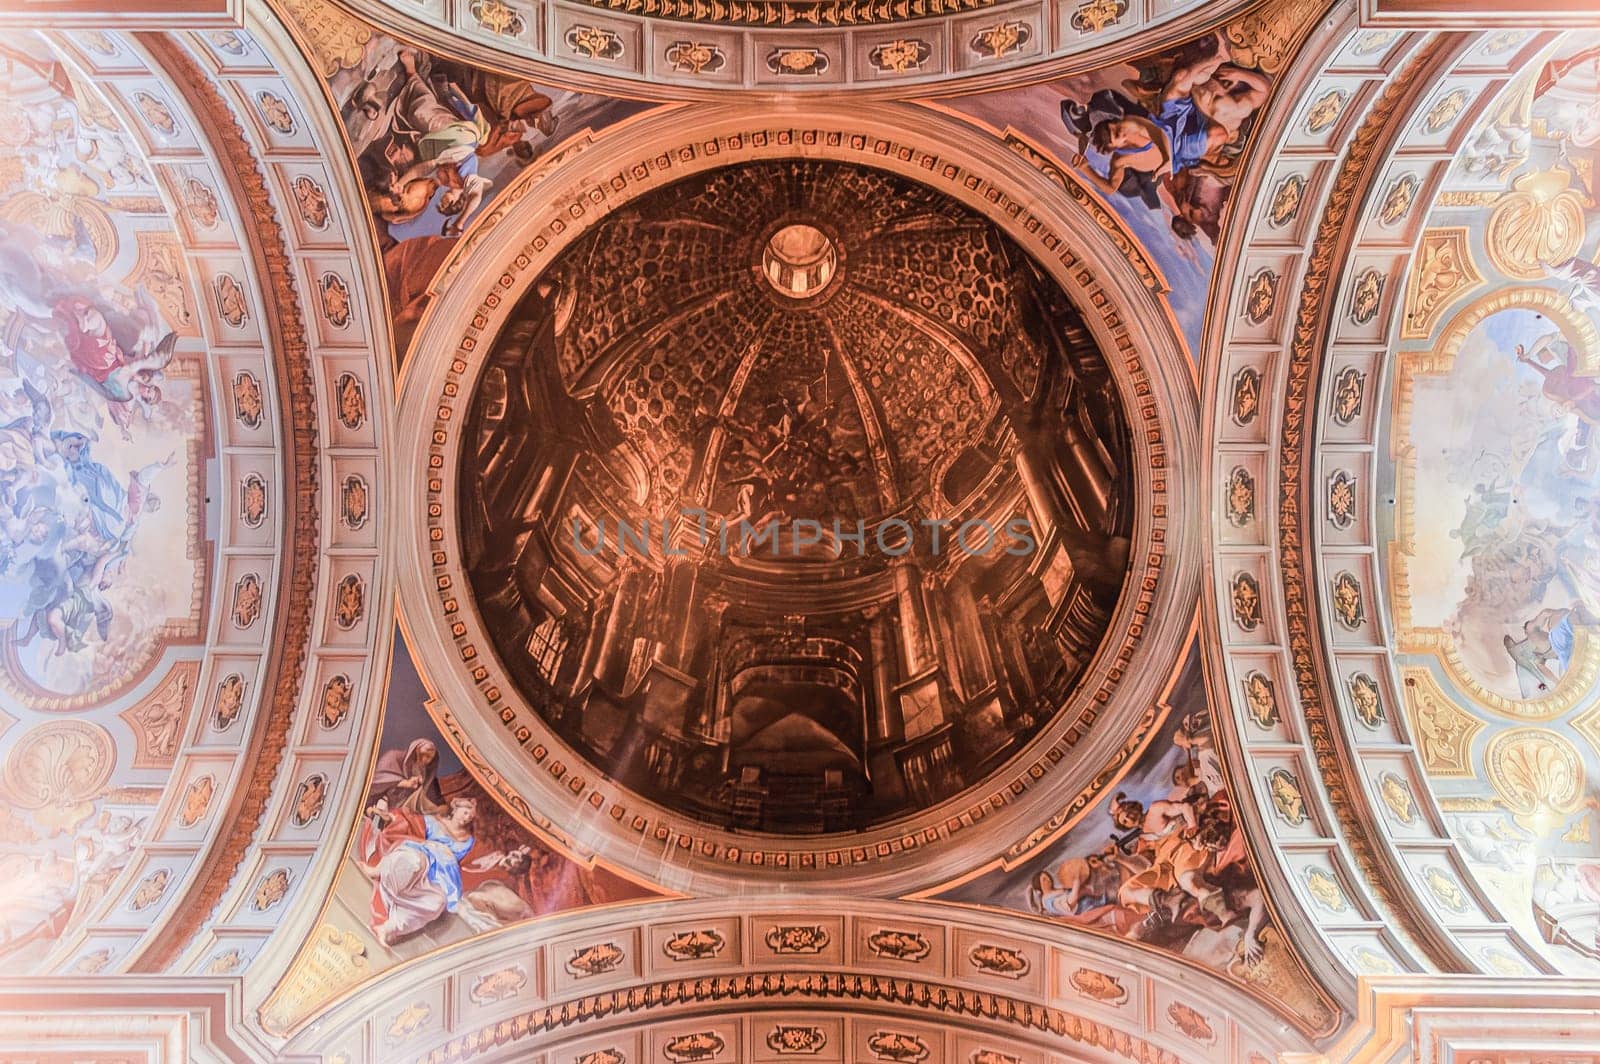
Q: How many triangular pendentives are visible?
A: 4